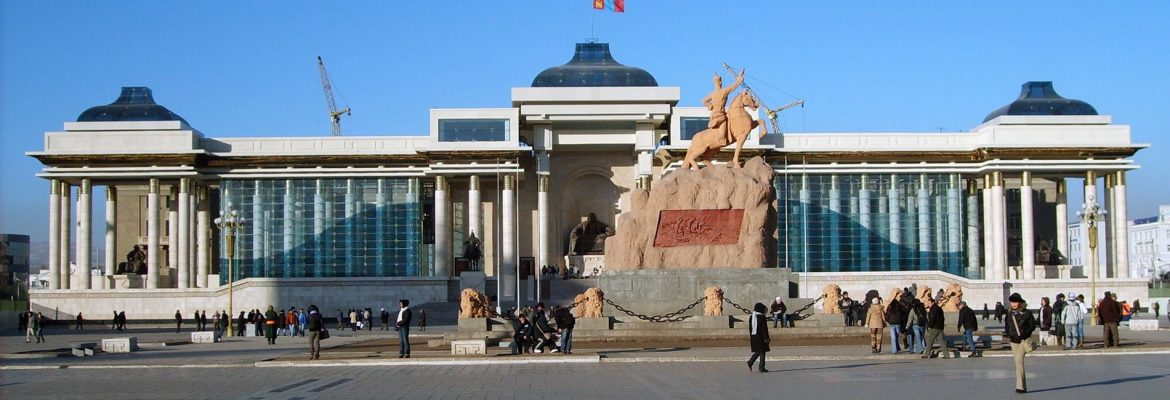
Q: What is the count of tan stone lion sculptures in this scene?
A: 7